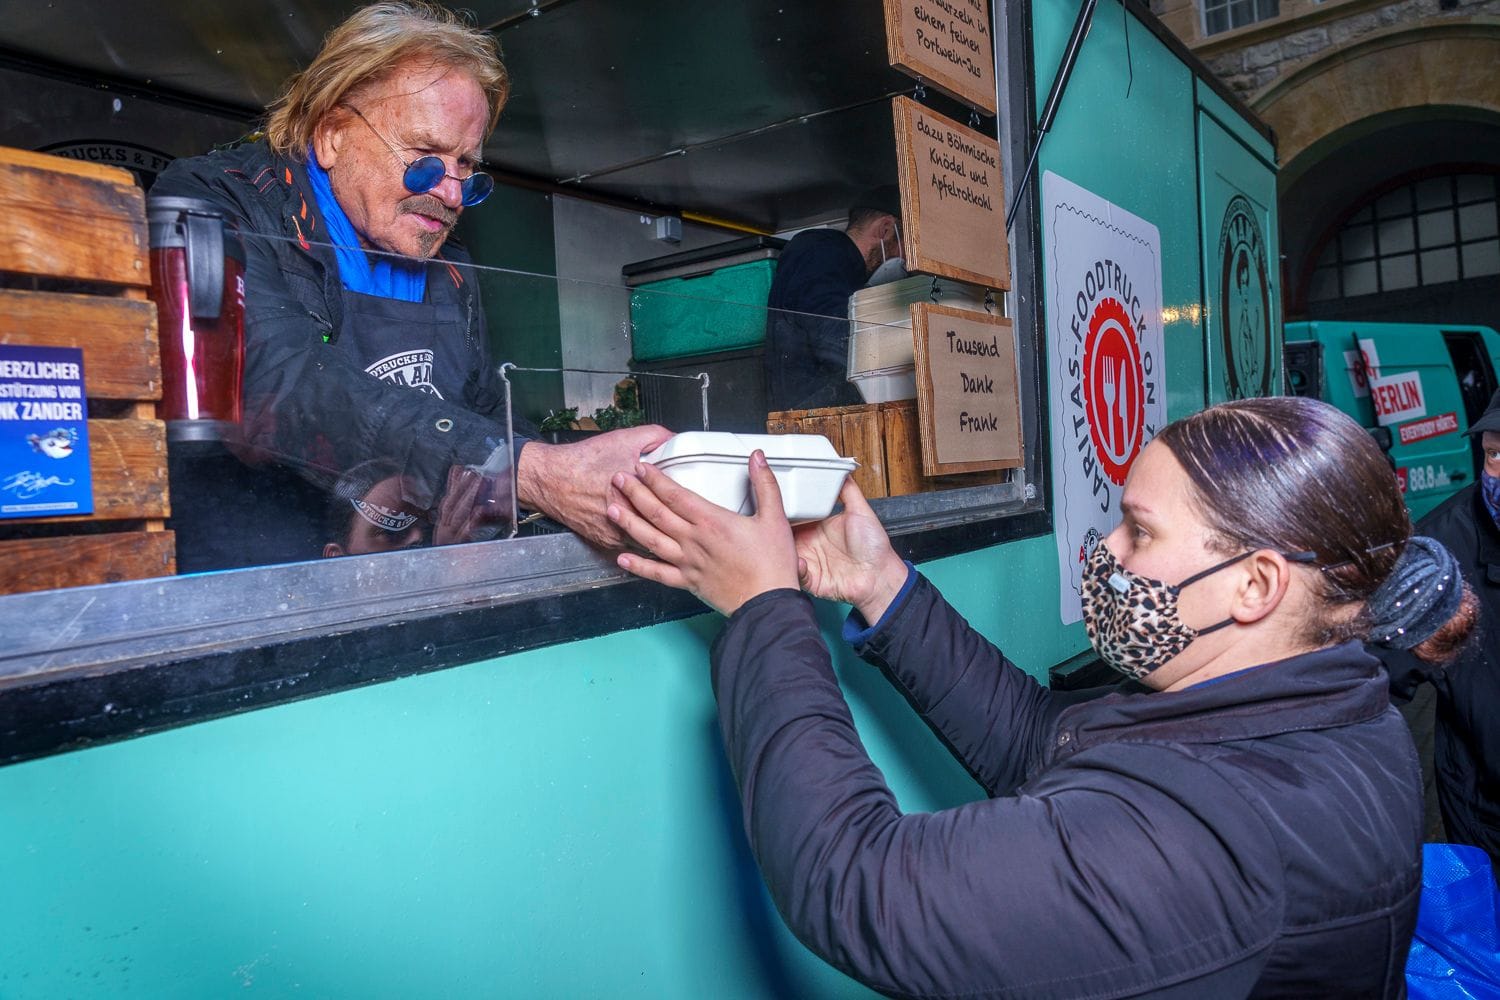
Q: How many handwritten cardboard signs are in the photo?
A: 3